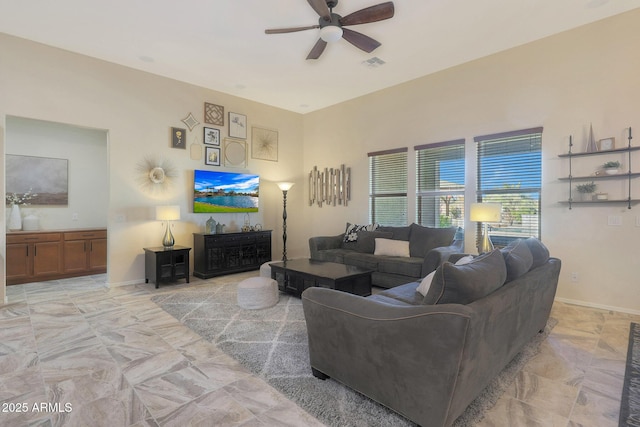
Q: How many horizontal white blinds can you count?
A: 3